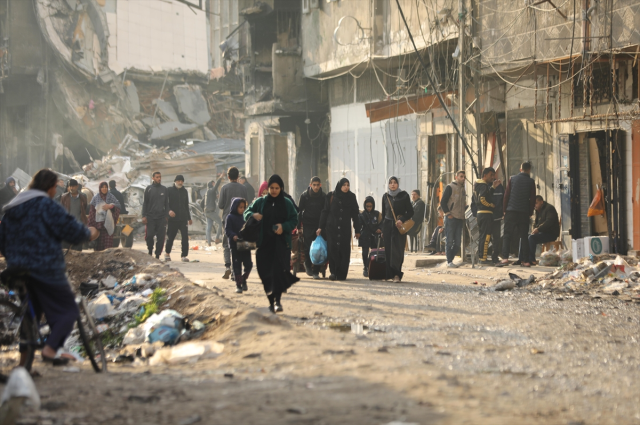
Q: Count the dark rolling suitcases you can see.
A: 1